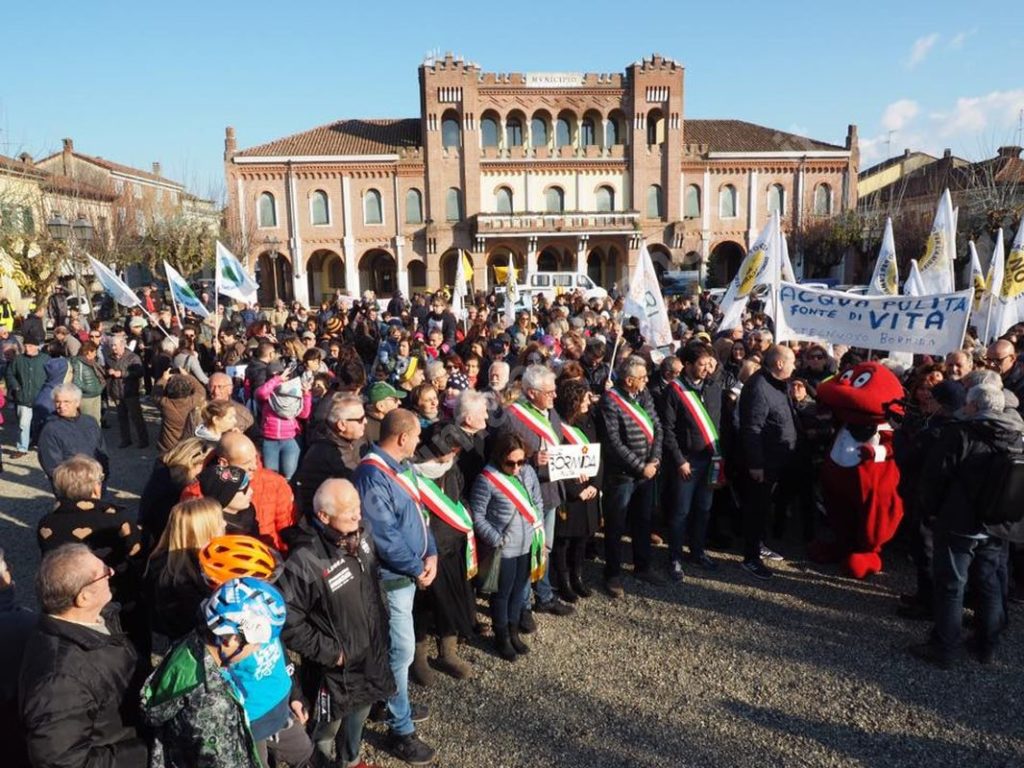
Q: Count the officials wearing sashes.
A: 7